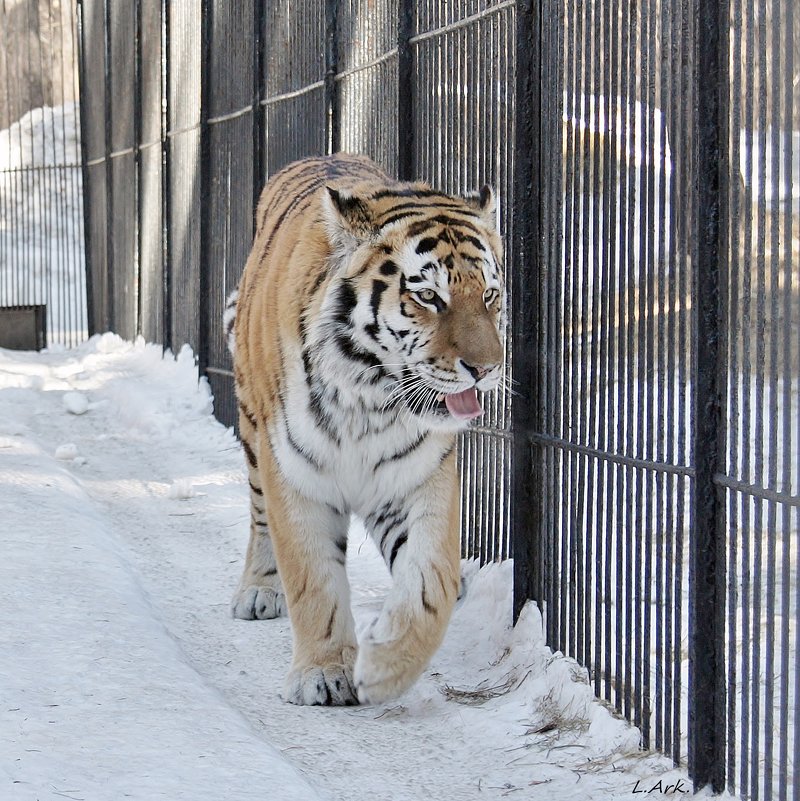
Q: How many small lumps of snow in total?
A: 3